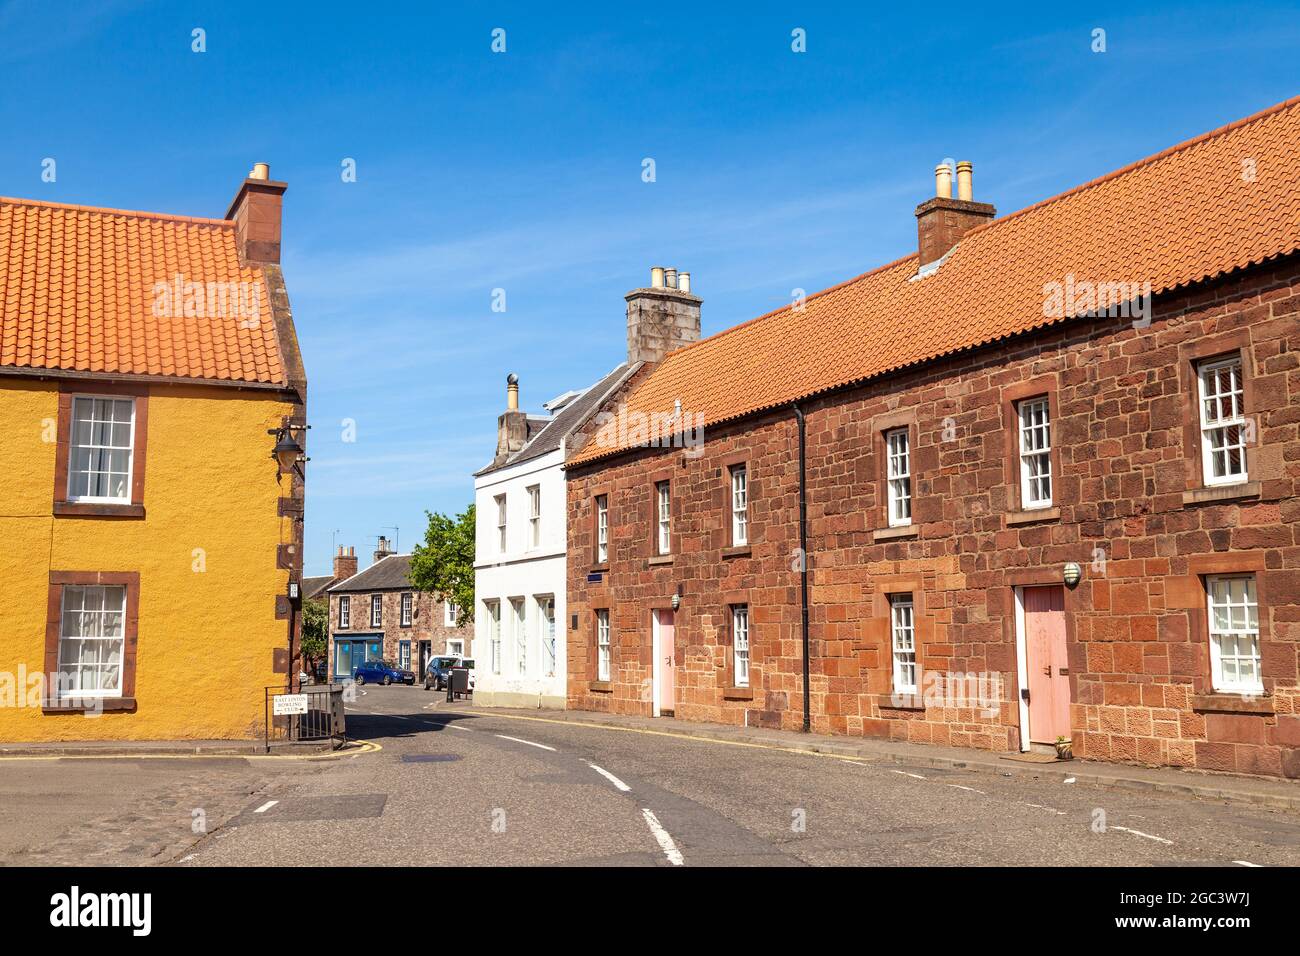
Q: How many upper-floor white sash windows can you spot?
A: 13